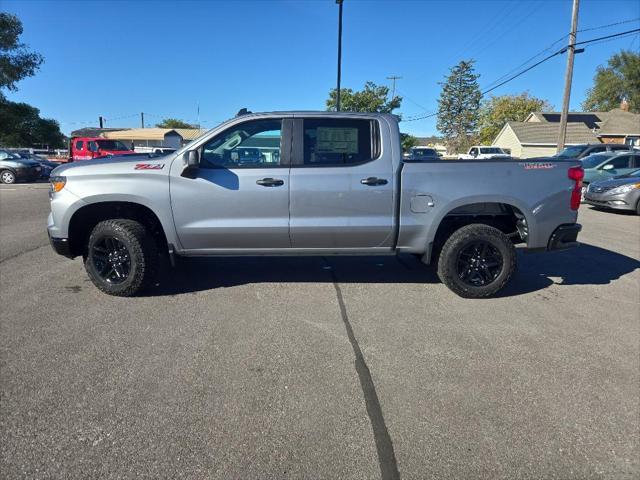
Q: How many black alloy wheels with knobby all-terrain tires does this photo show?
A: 2